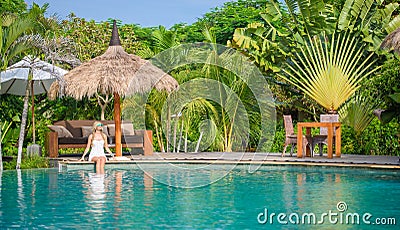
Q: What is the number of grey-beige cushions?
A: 3